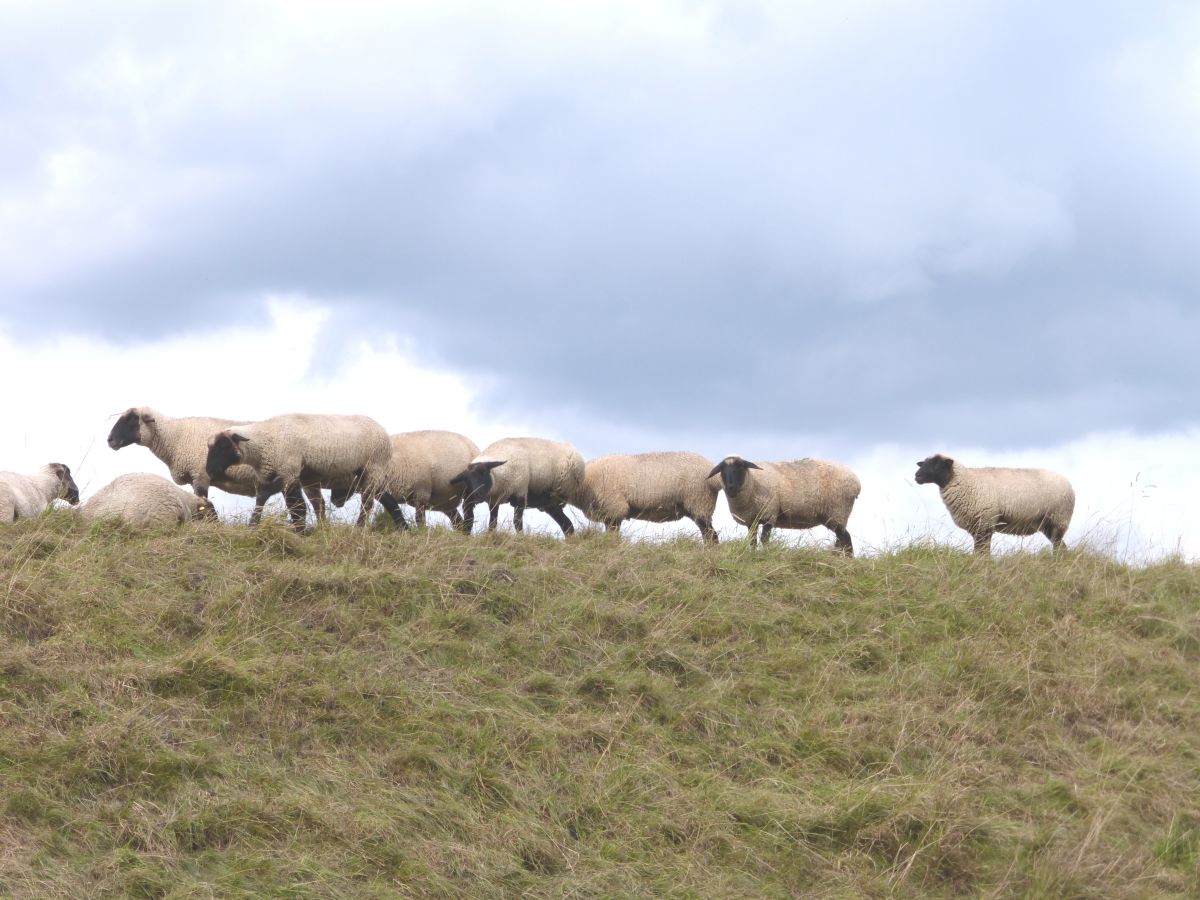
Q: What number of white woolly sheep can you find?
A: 9